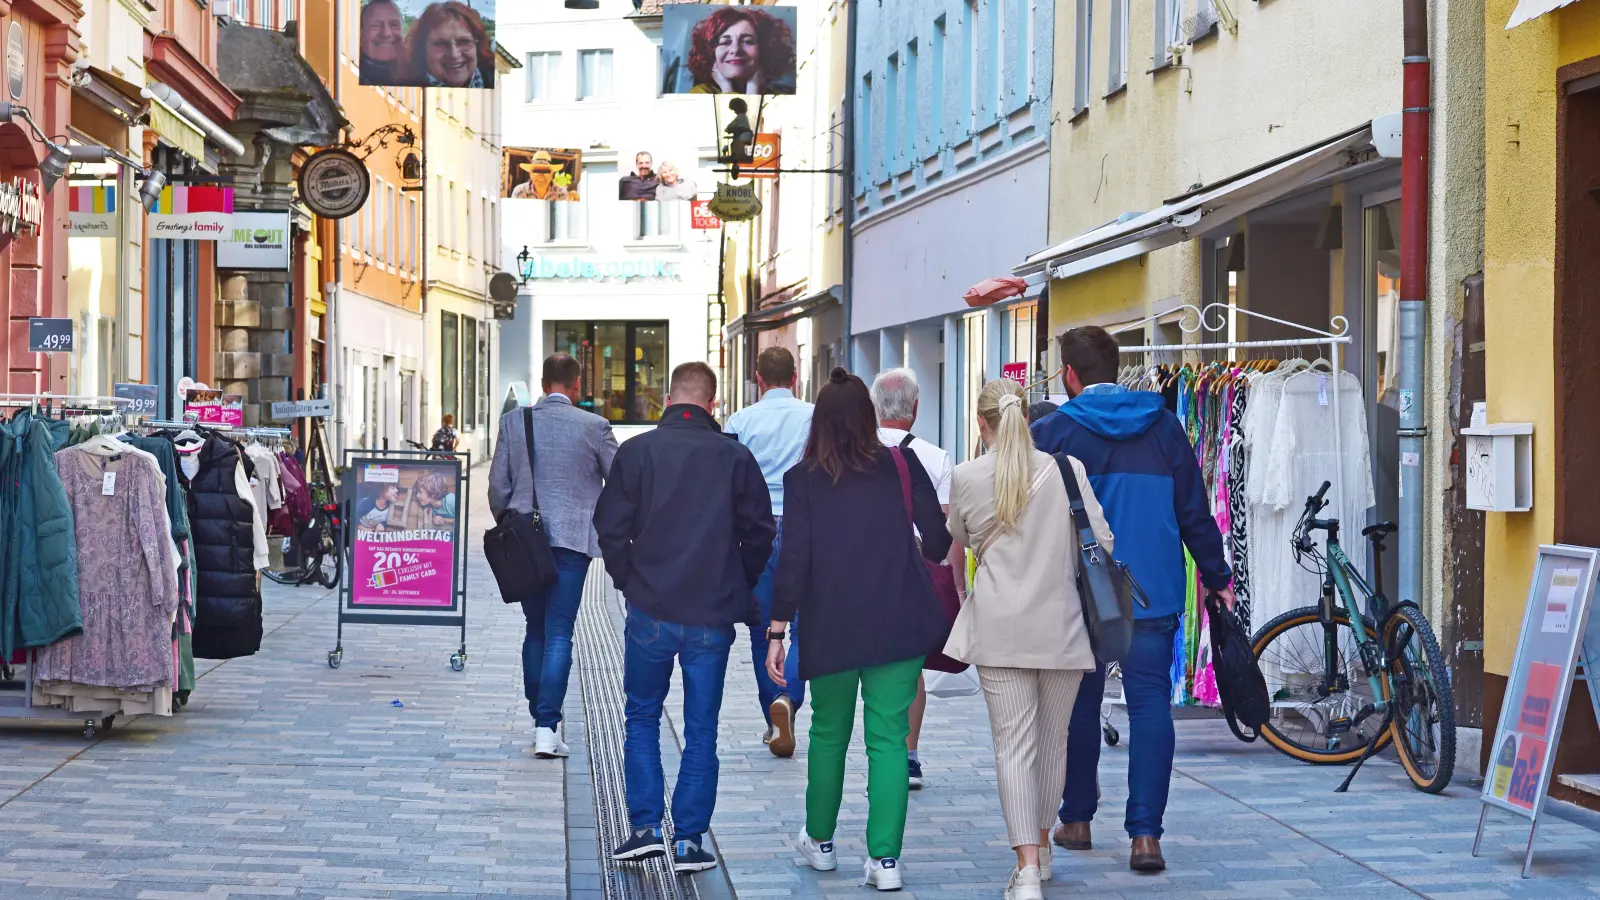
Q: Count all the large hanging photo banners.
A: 4